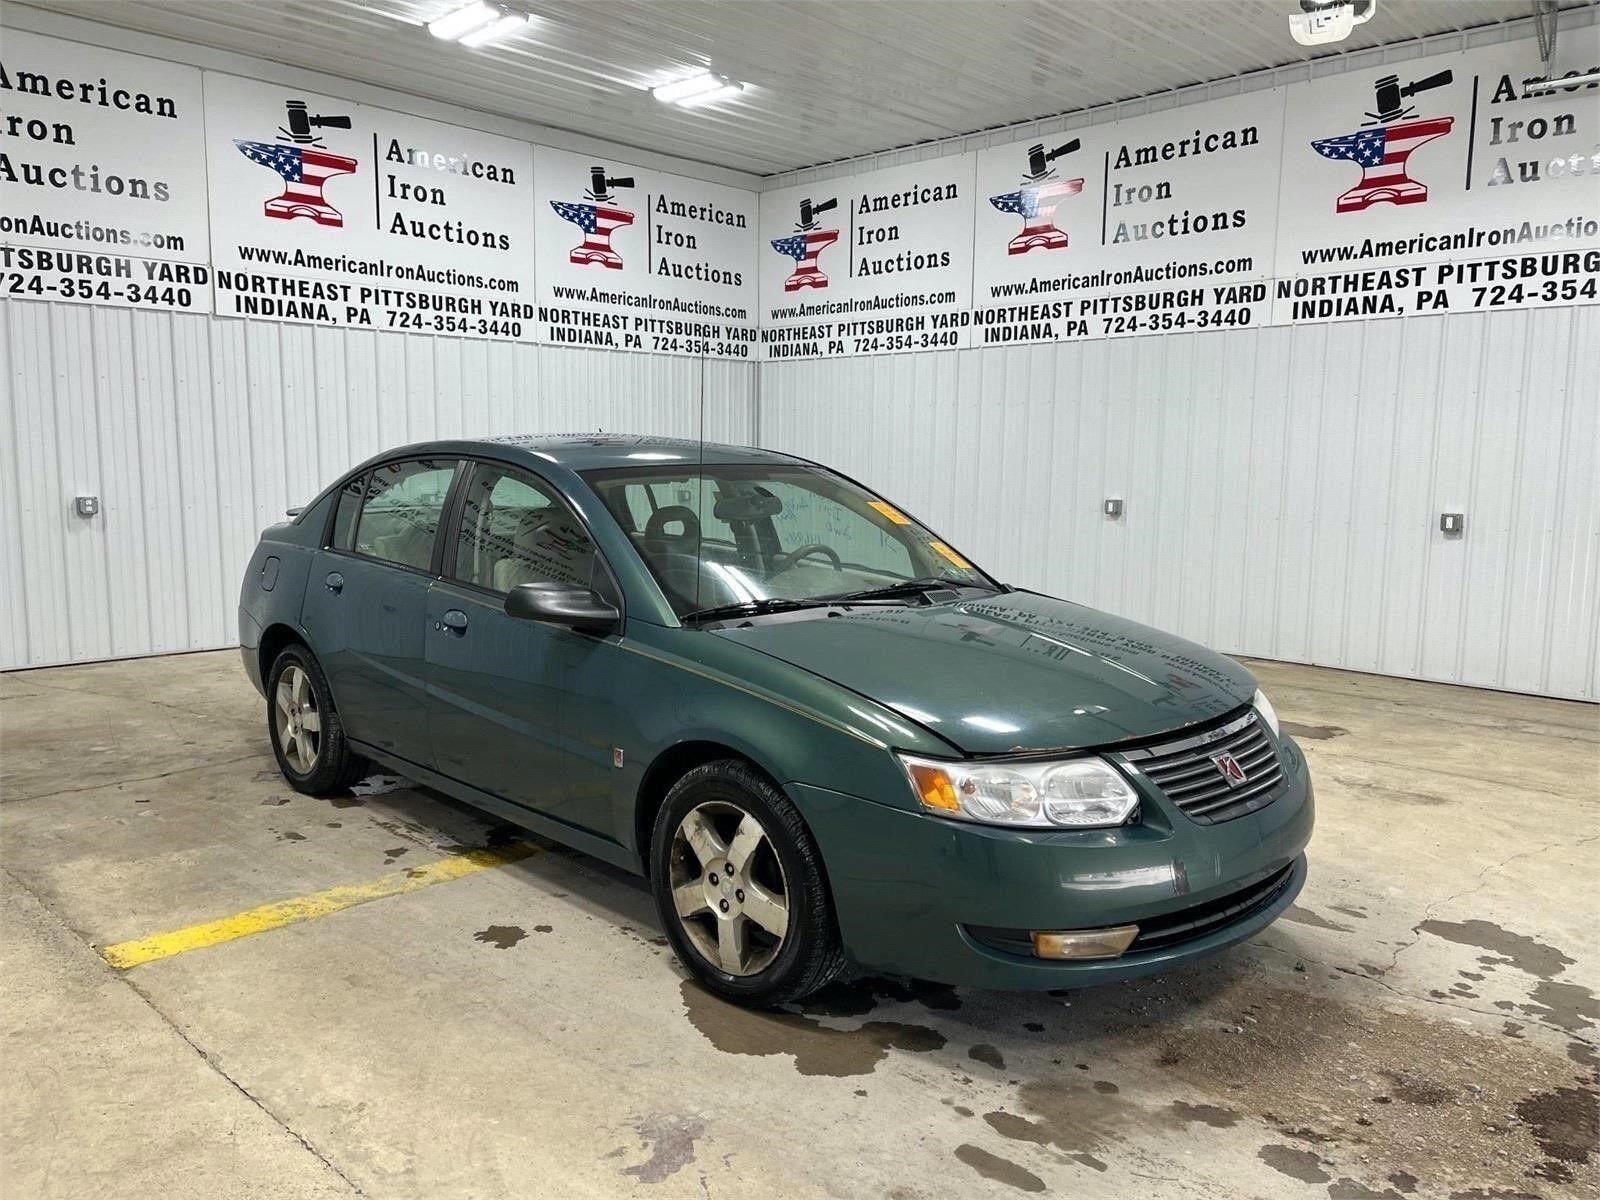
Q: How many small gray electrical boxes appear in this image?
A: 3